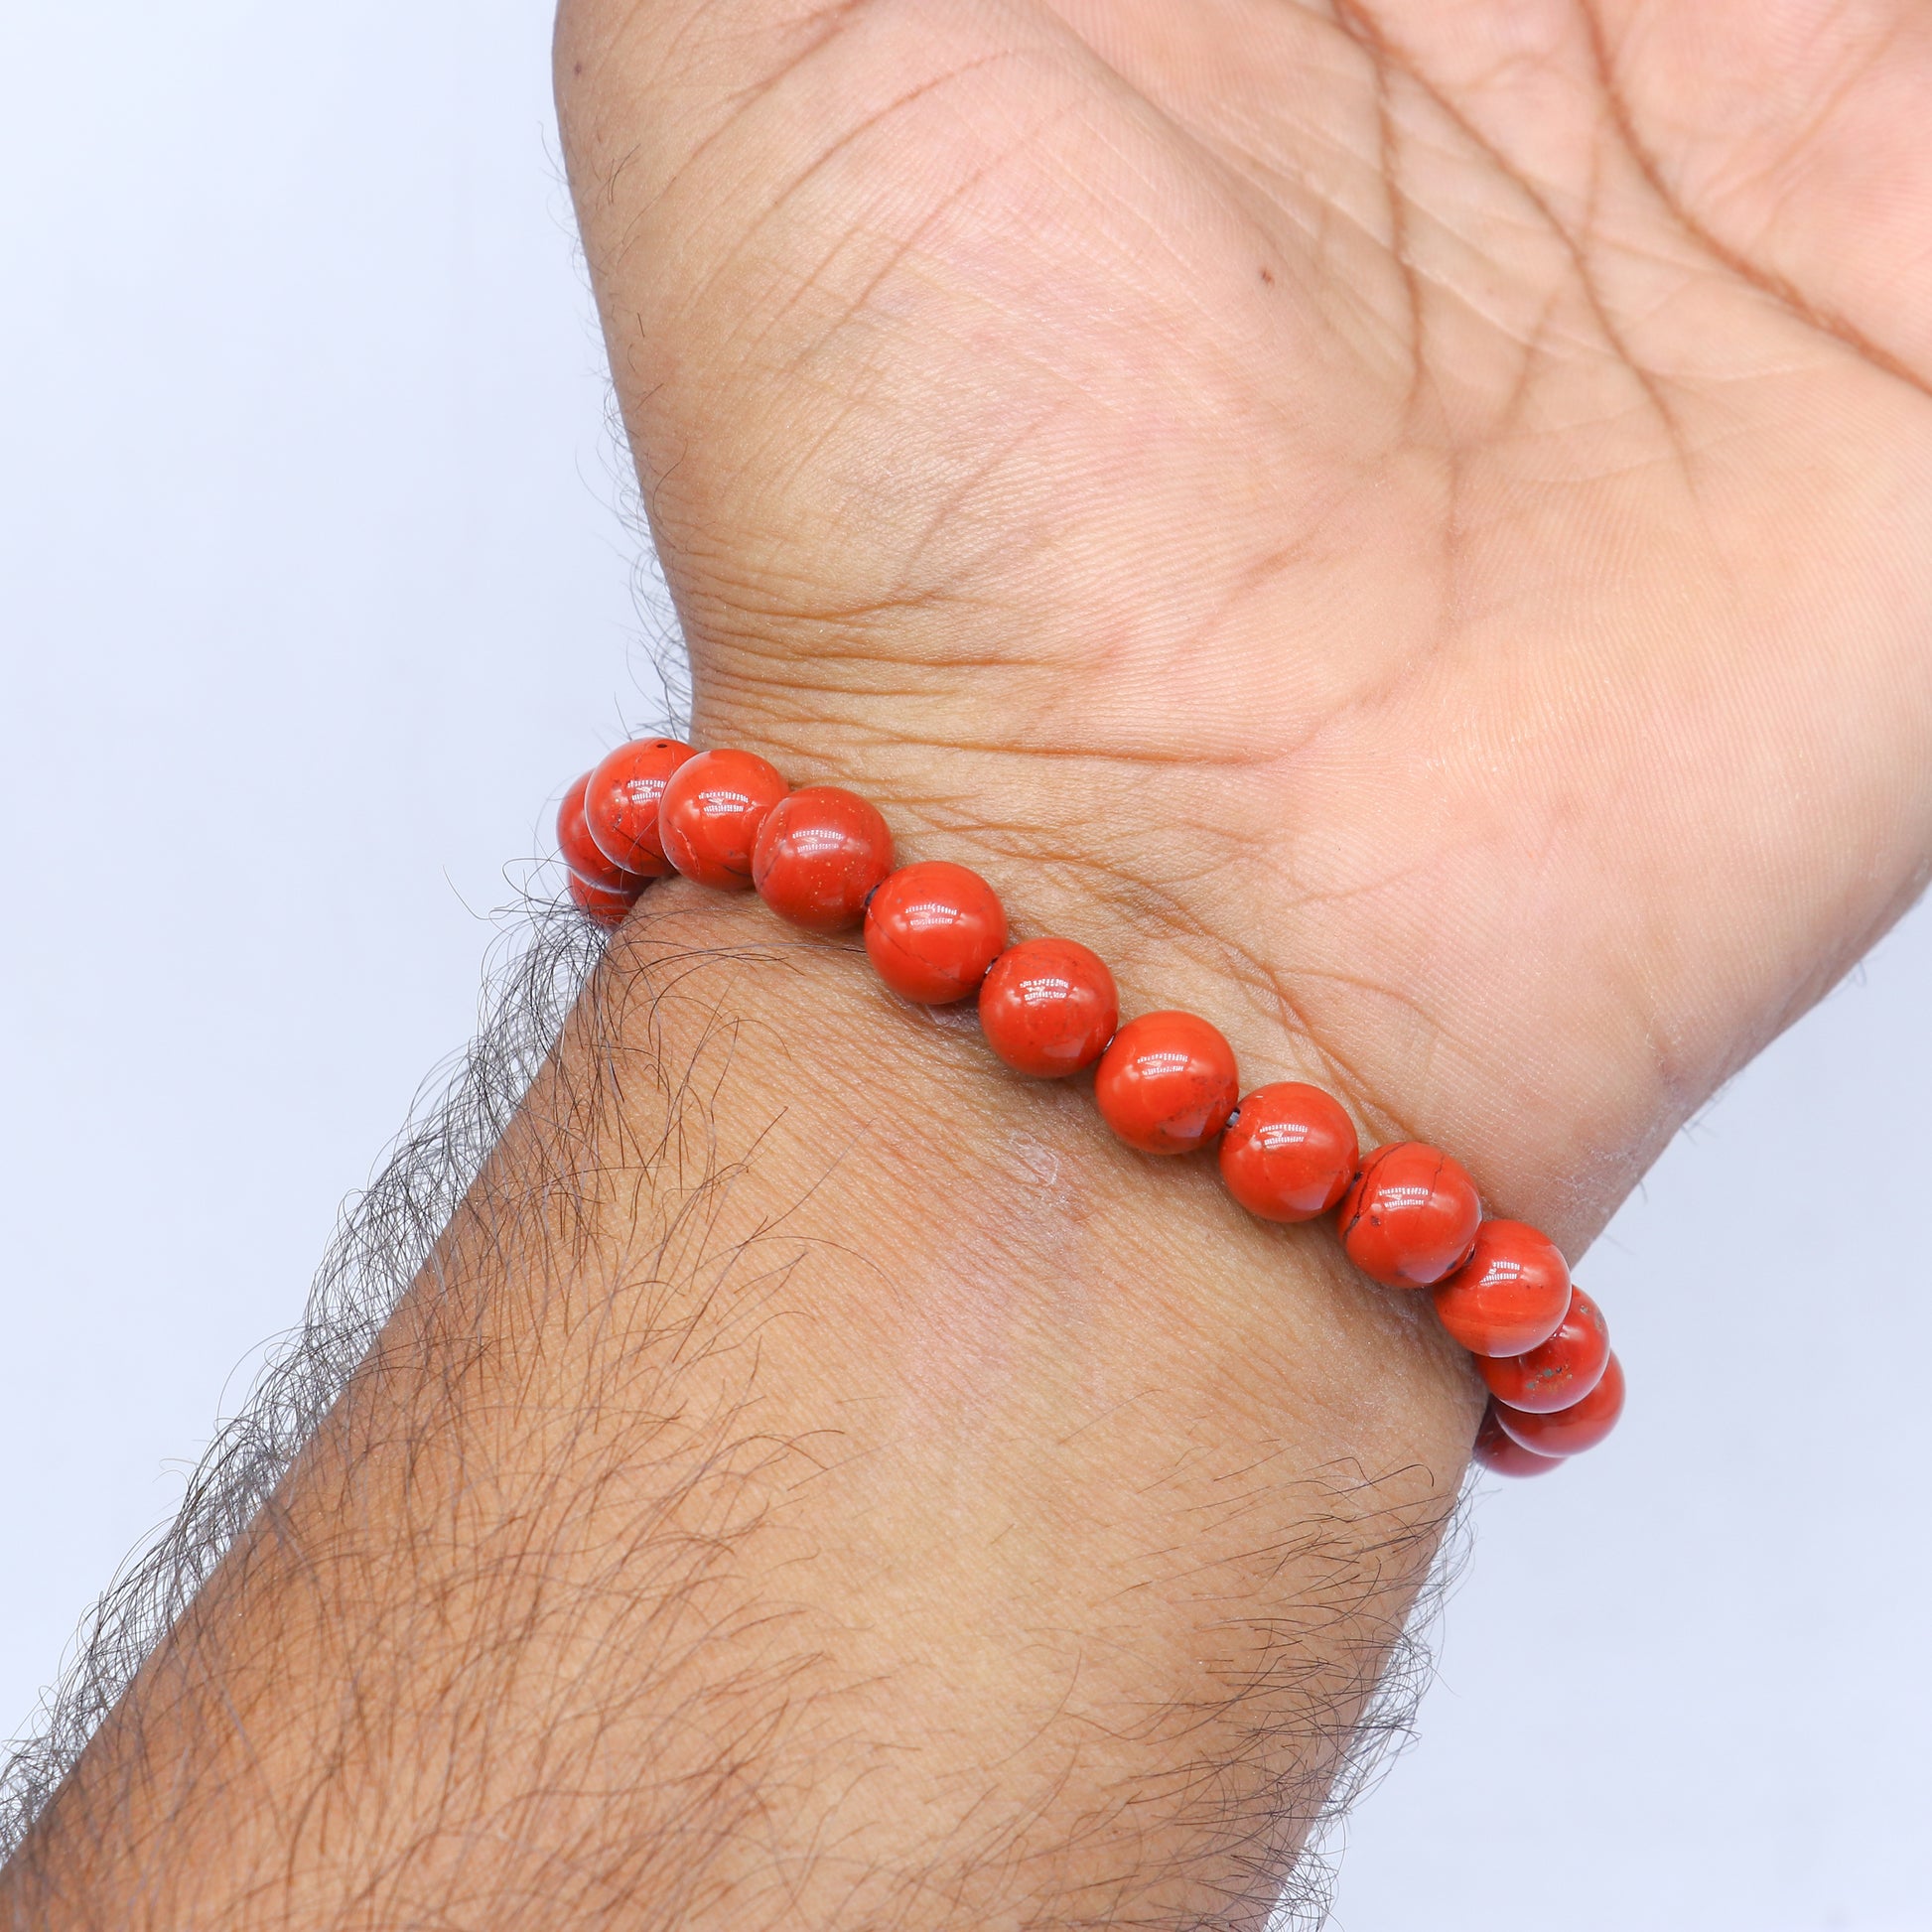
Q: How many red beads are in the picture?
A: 14